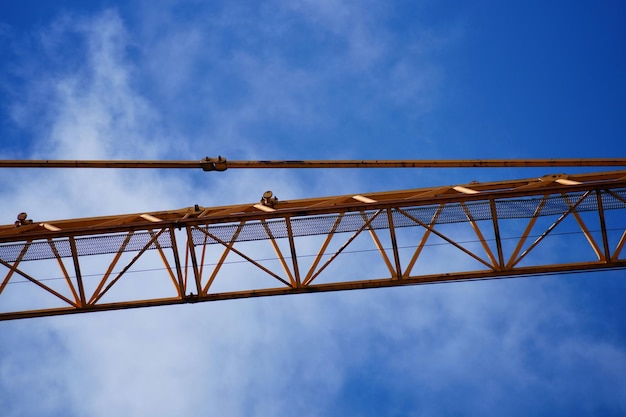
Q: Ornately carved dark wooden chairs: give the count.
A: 0